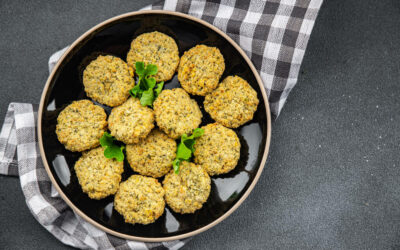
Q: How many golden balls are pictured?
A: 12